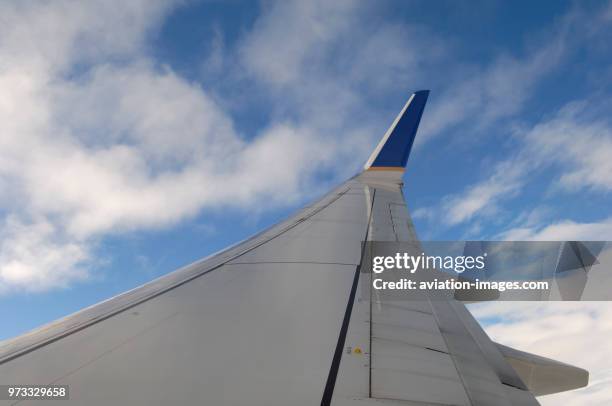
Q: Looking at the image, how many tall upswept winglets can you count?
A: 1